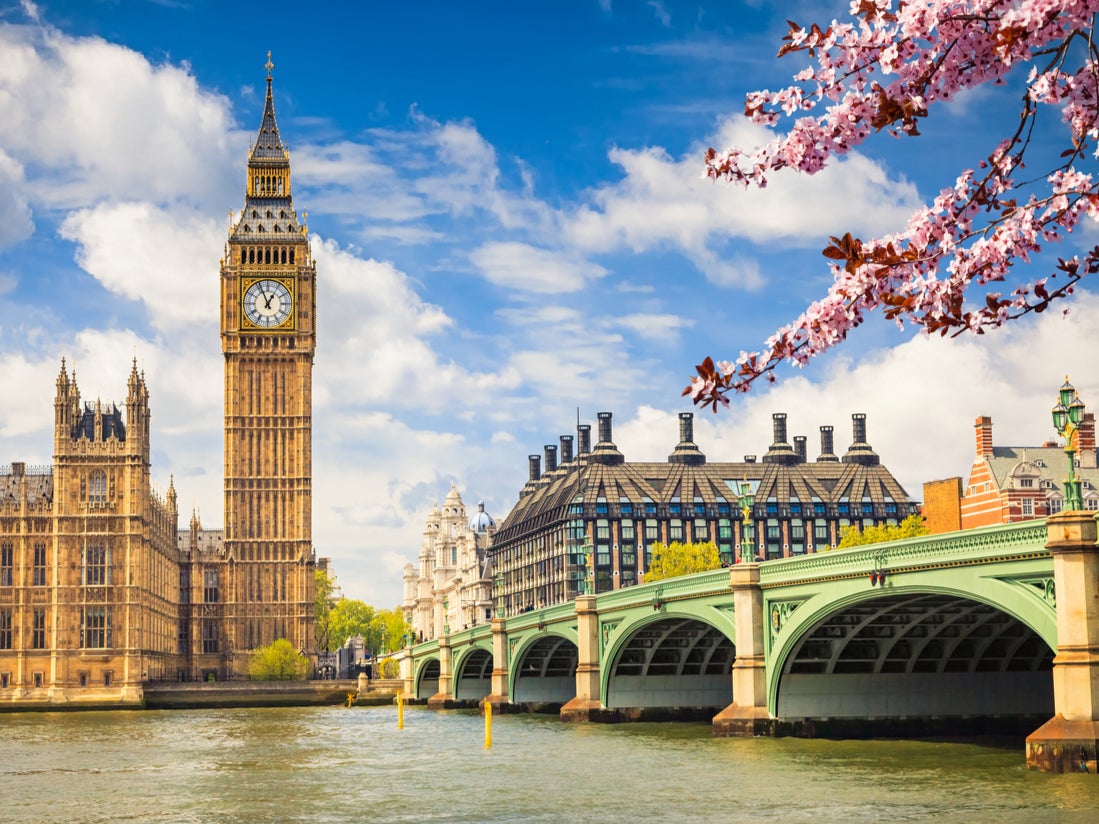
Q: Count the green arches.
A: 5